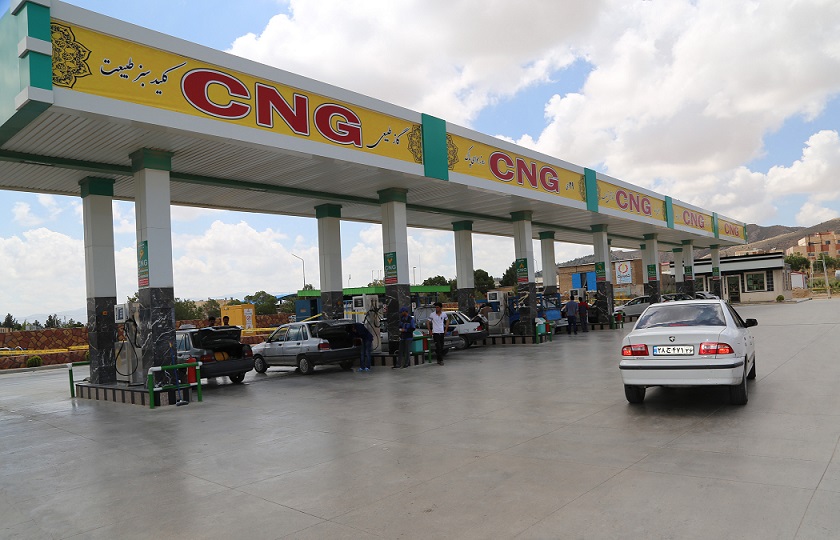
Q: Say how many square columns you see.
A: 14